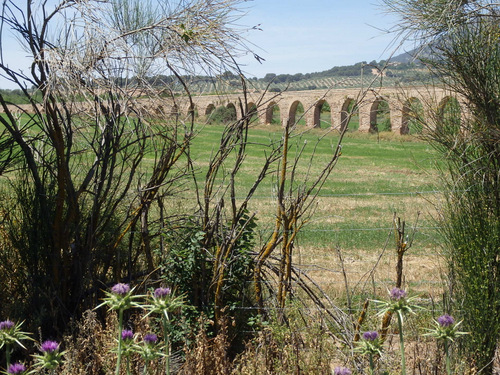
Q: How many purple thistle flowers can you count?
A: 11